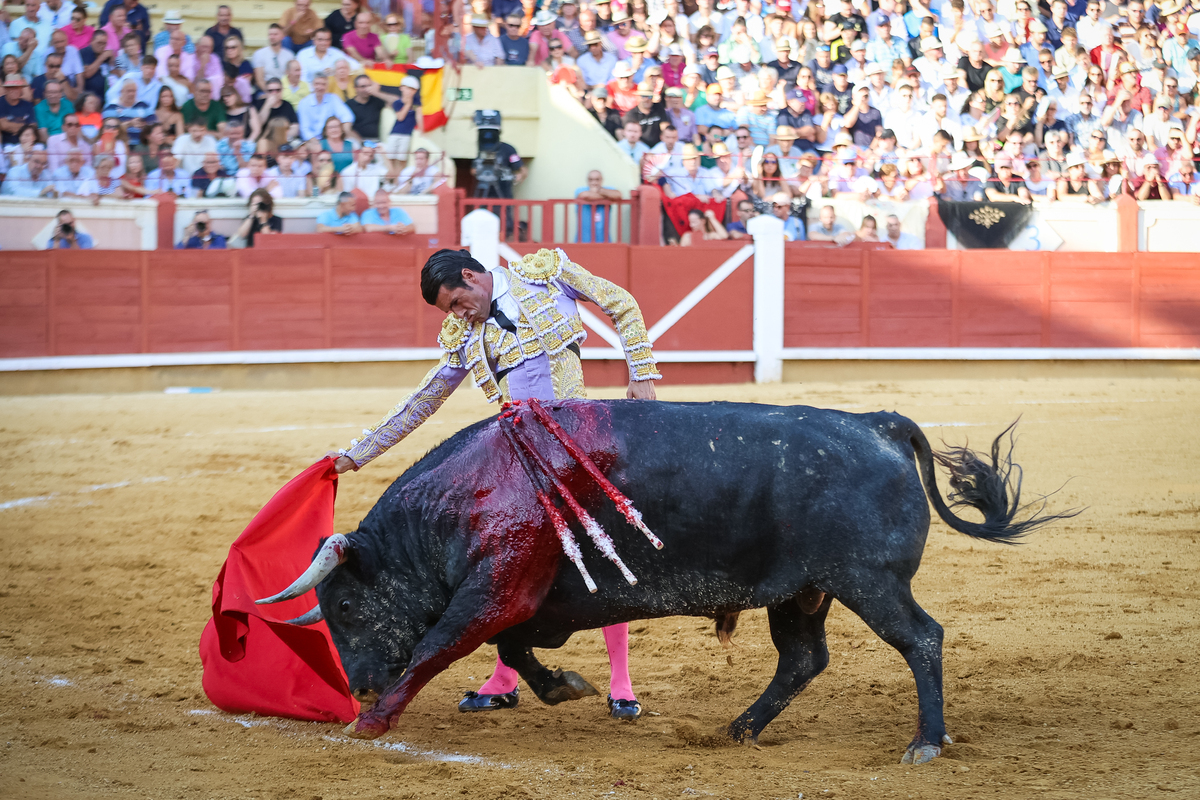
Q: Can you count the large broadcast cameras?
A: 1